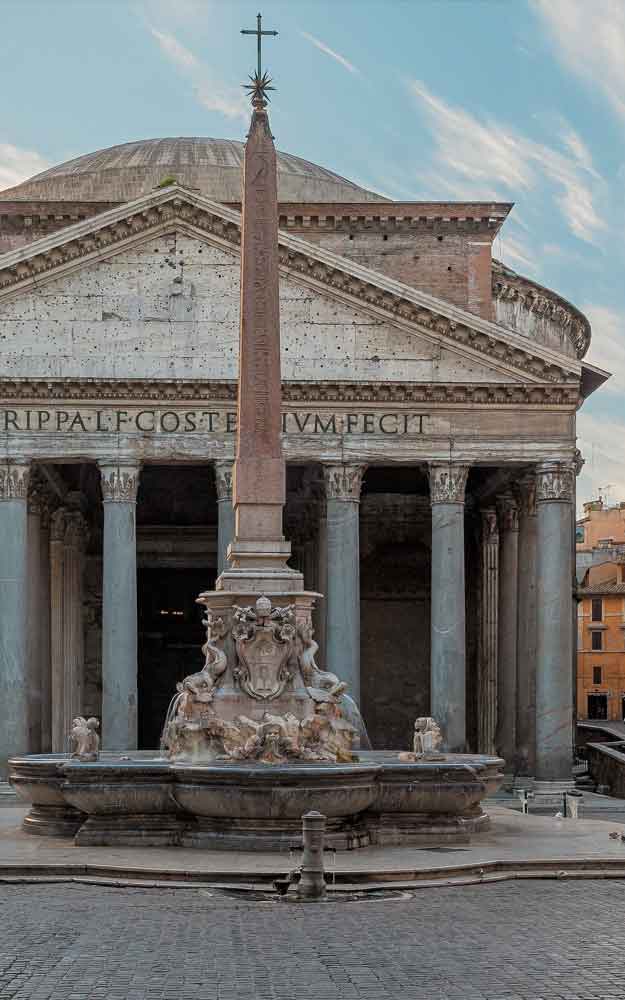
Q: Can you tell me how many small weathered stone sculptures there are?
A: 2